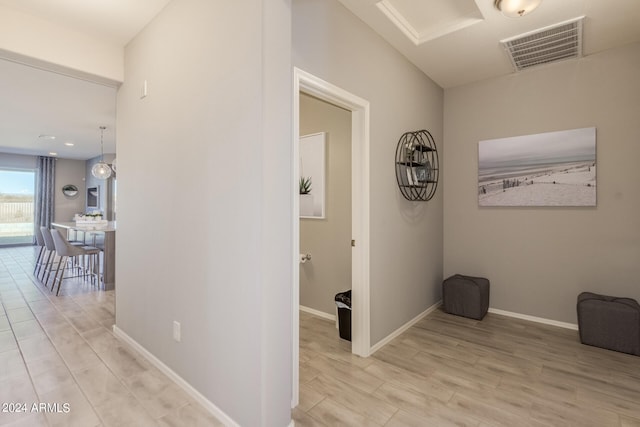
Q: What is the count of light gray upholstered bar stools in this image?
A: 3